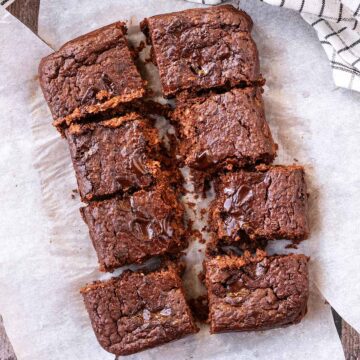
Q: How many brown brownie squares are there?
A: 8